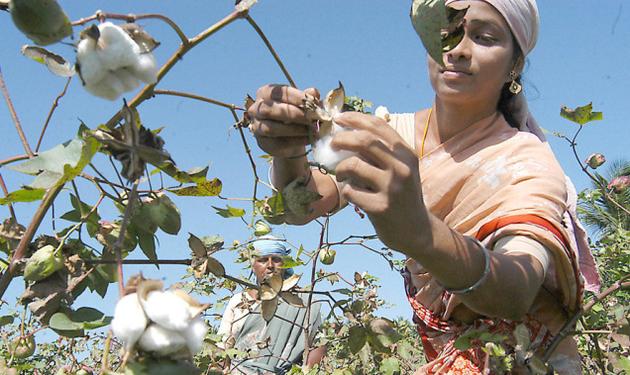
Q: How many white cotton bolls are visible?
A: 3